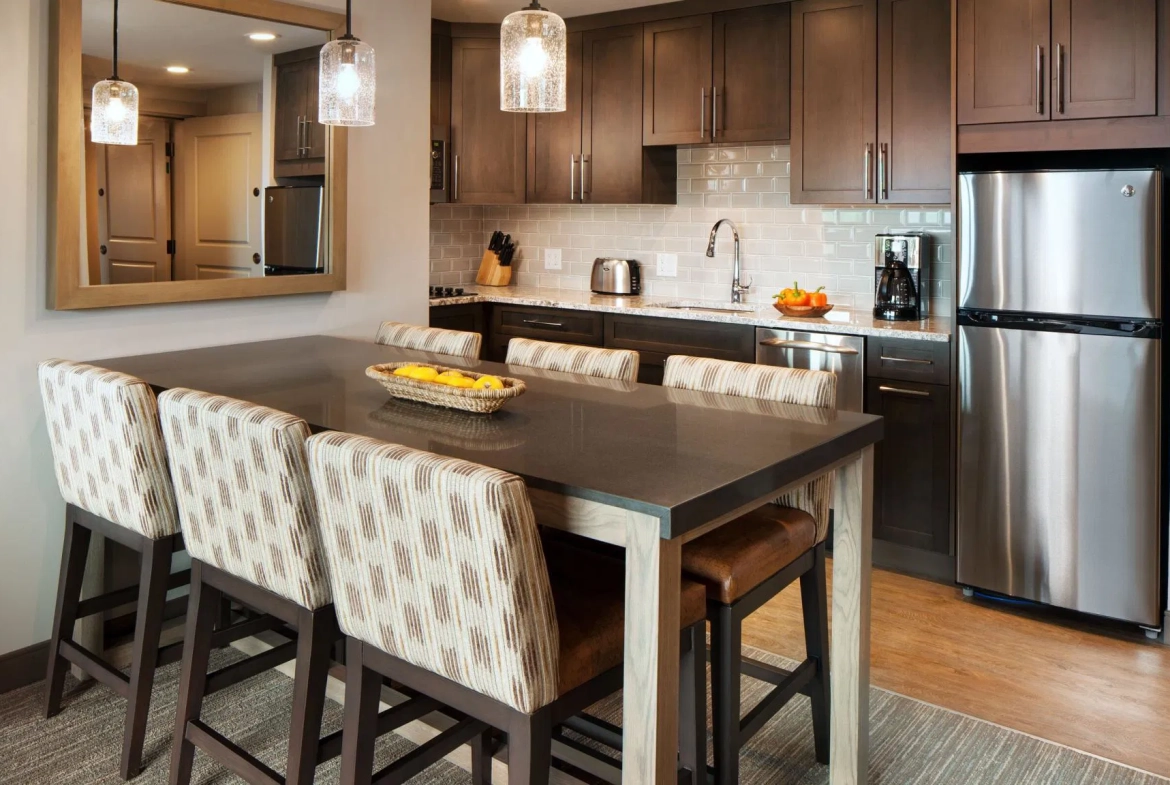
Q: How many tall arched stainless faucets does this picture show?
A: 1